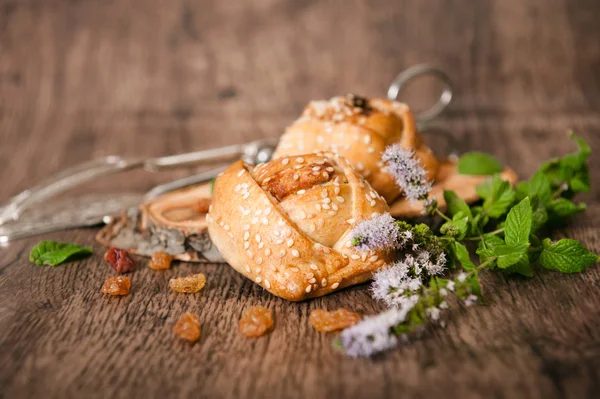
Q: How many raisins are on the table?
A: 7